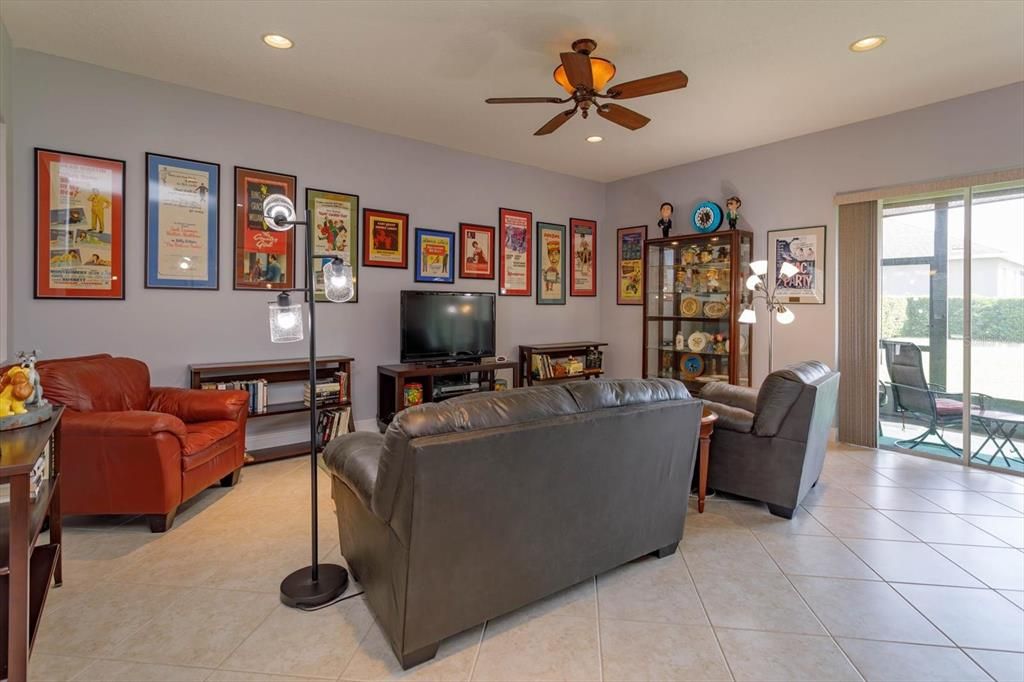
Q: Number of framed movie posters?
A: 12